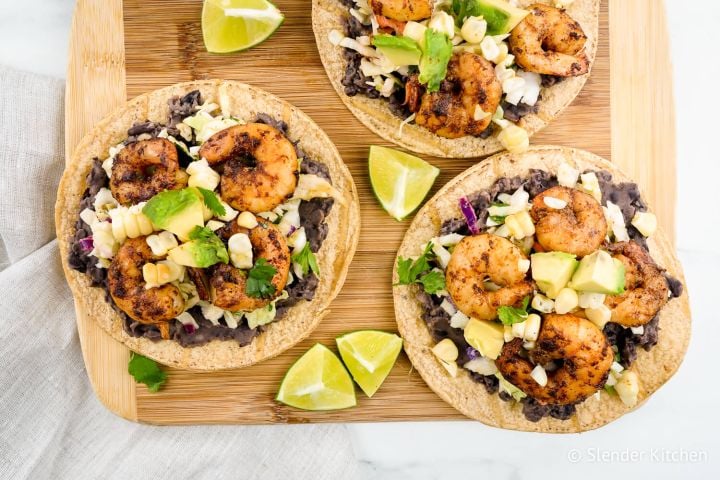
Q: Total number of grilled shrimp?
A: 11